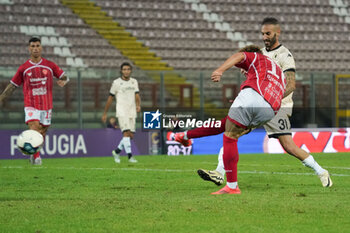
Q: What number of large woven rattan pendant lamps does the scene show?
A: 0